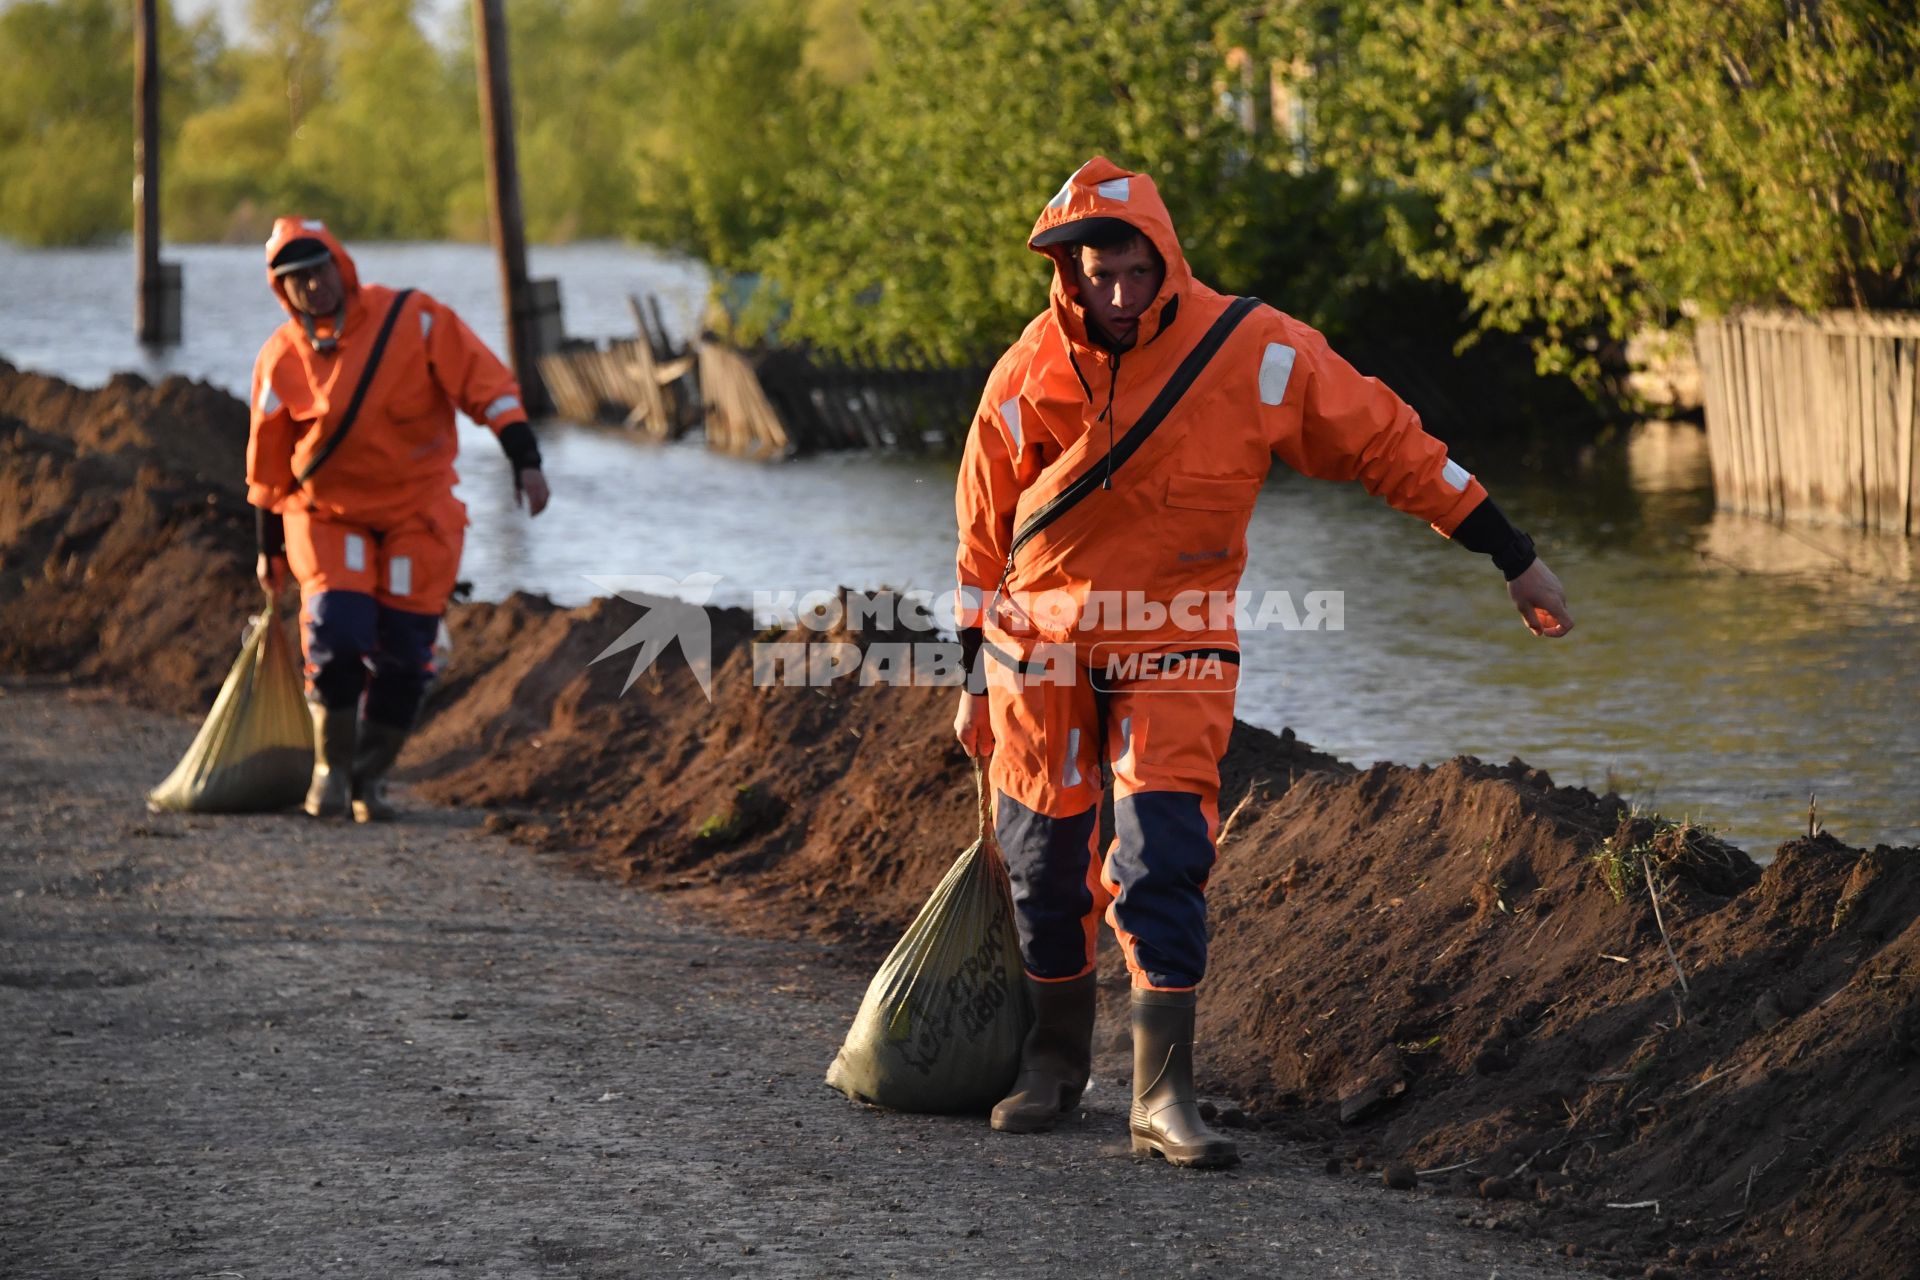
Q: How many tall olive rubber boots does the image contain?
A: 4